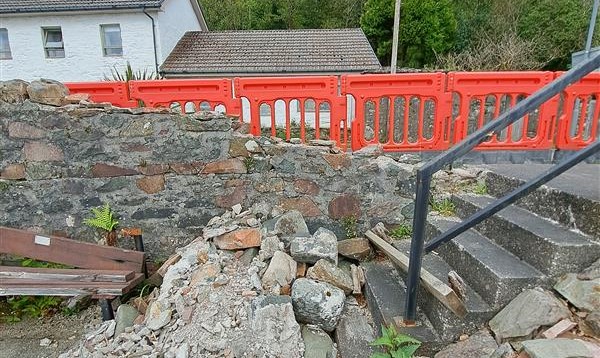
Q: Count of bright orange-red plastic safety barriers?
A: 6